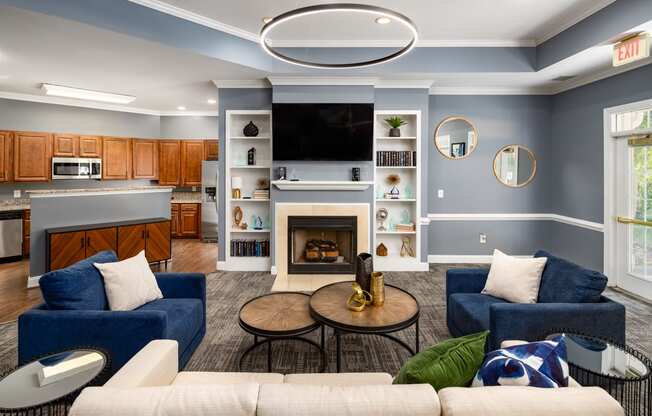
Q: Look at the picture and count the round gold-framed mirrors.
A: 2